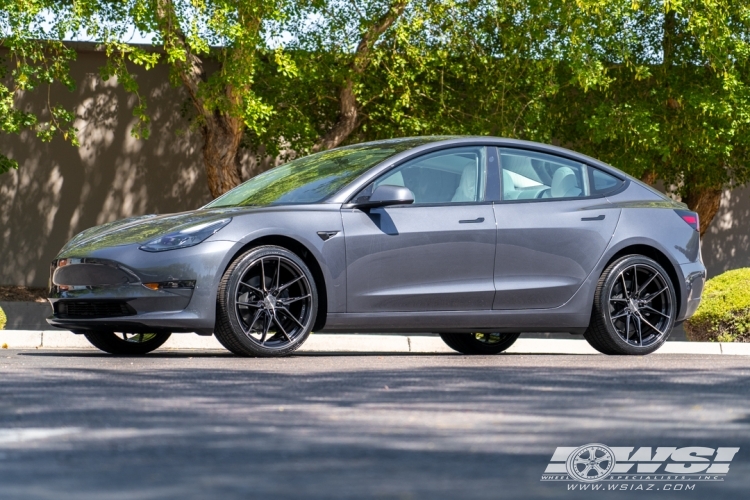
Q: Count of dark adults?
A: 0